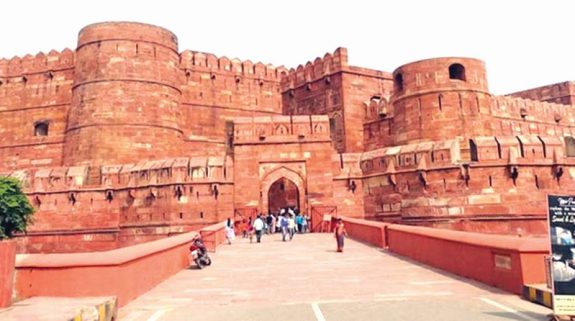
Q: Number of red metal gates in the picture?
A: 2